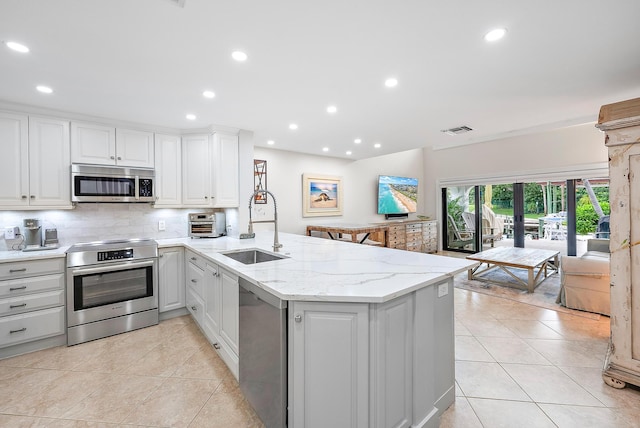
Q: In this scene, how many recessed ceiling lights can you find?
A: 14